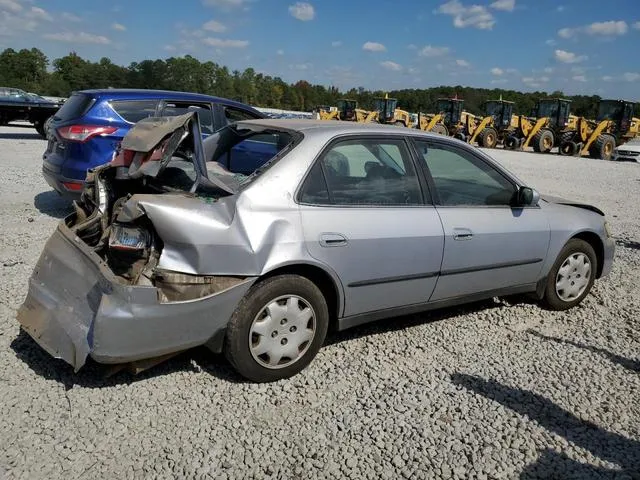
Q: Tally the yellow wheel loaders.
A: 6